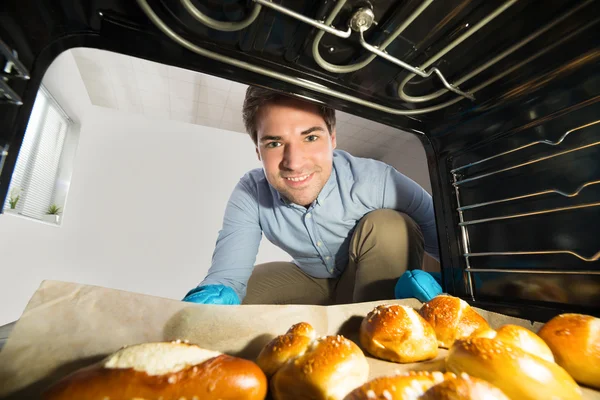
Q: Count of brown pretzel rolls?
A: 1